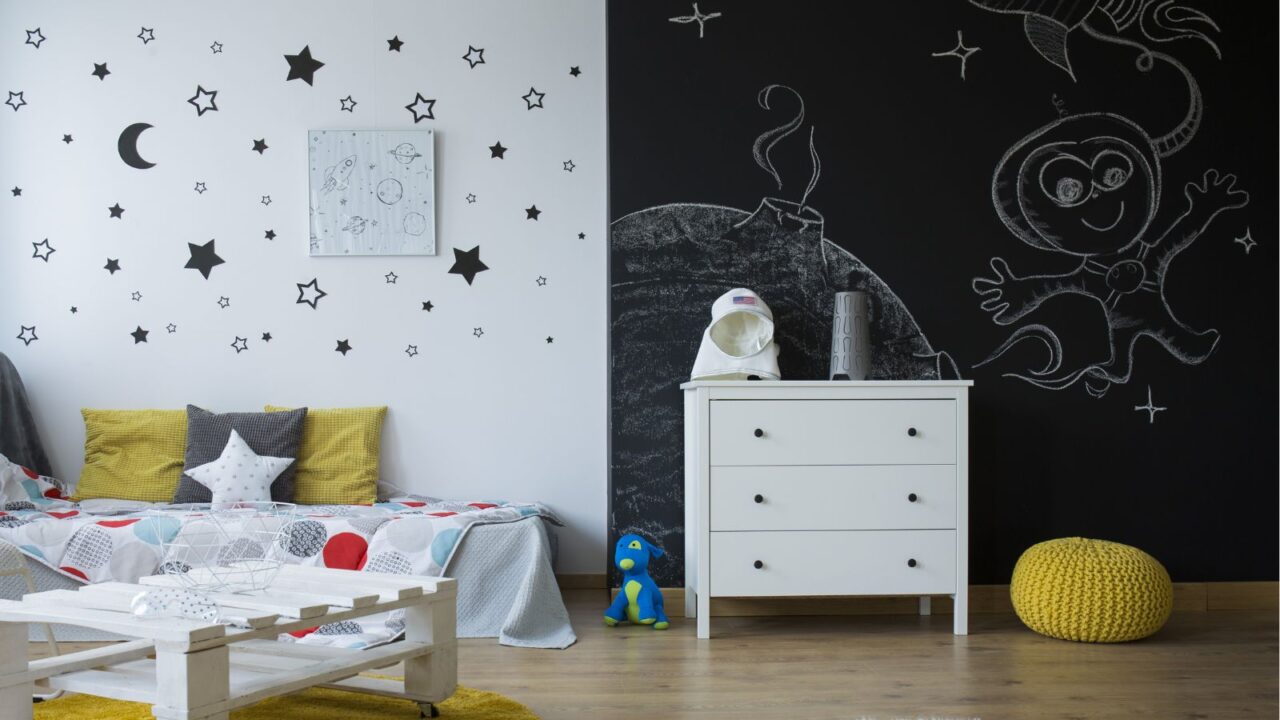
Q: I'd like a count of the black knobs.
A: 6